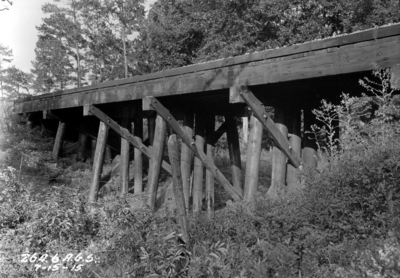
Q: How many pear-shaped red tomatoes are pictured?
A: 0